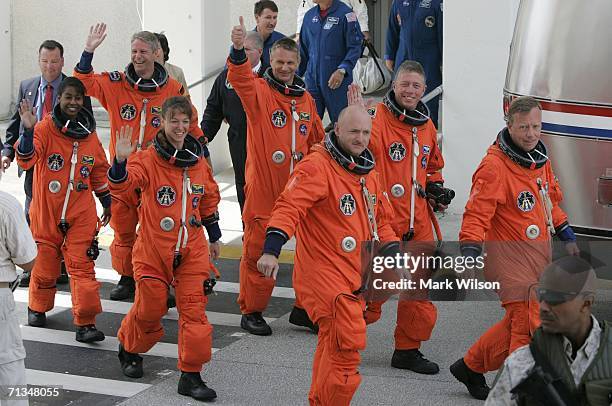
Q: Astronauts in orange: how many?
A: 7